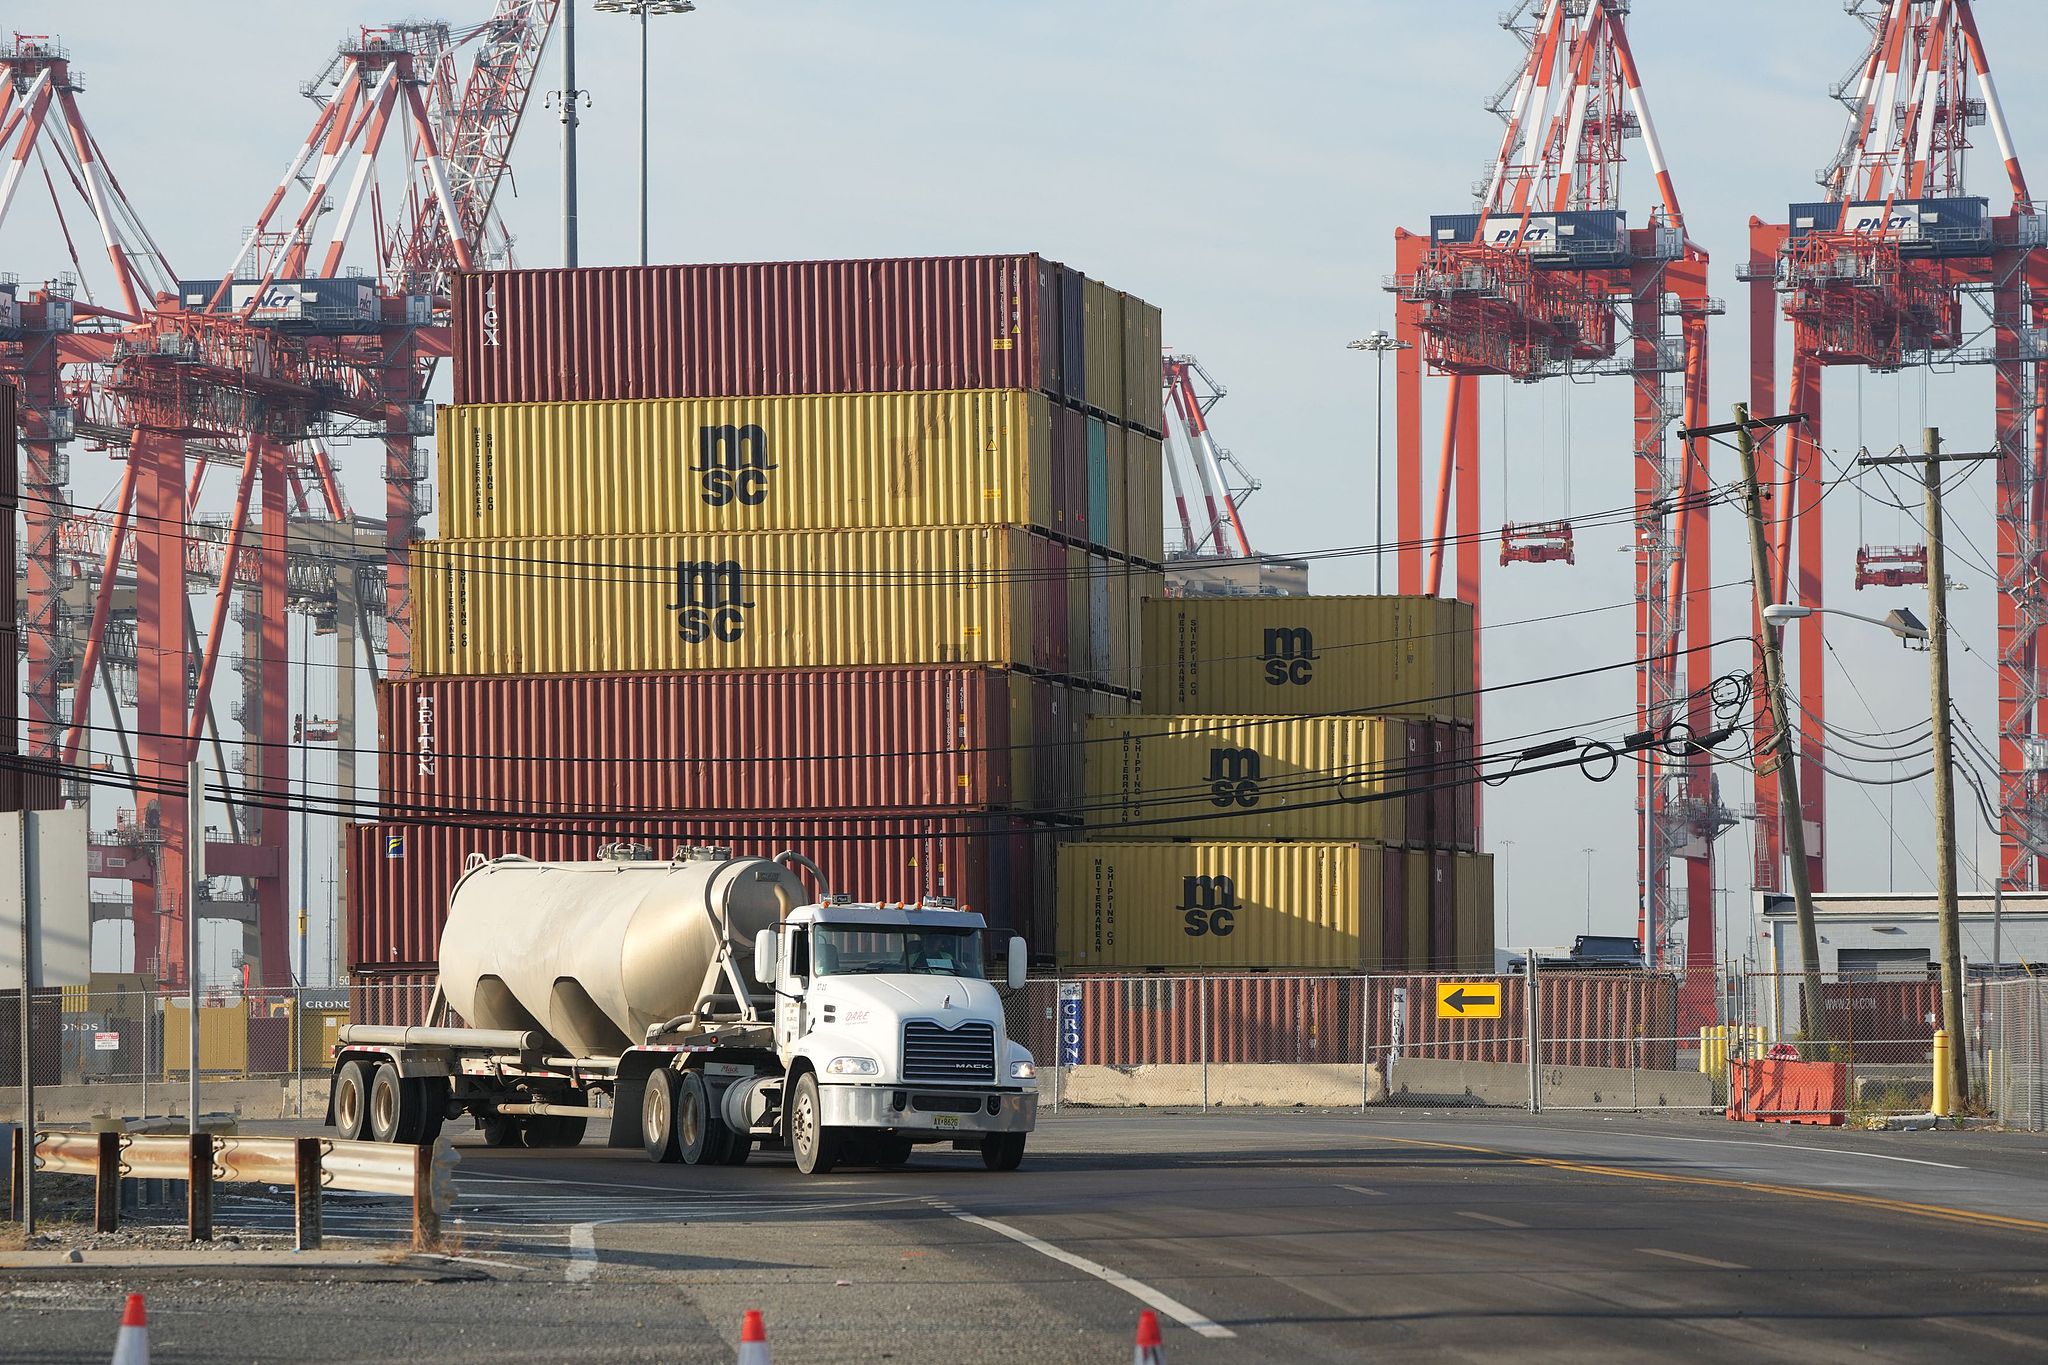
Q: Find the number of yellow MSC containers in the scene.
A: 5